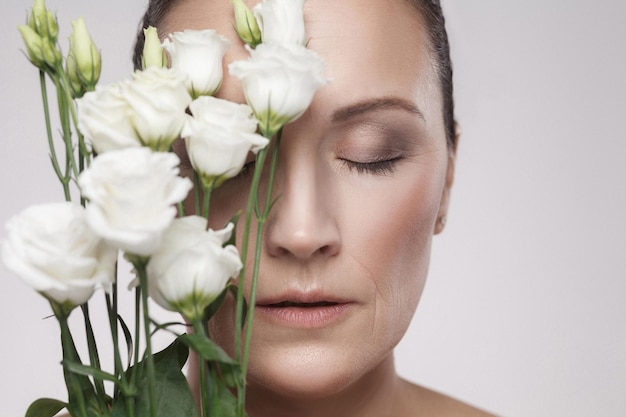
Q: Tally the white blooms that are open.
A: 9